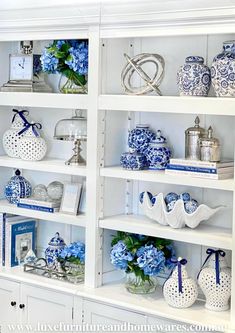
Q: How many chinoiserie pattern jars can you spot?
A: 7